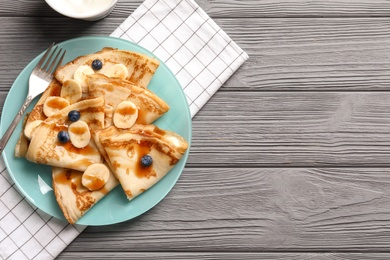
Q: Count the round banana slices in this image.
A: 8